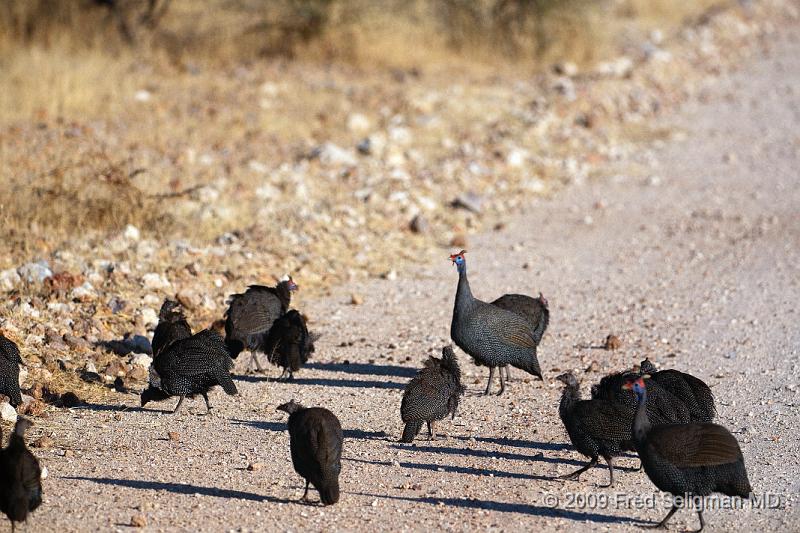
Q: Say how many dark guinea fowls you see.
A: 14